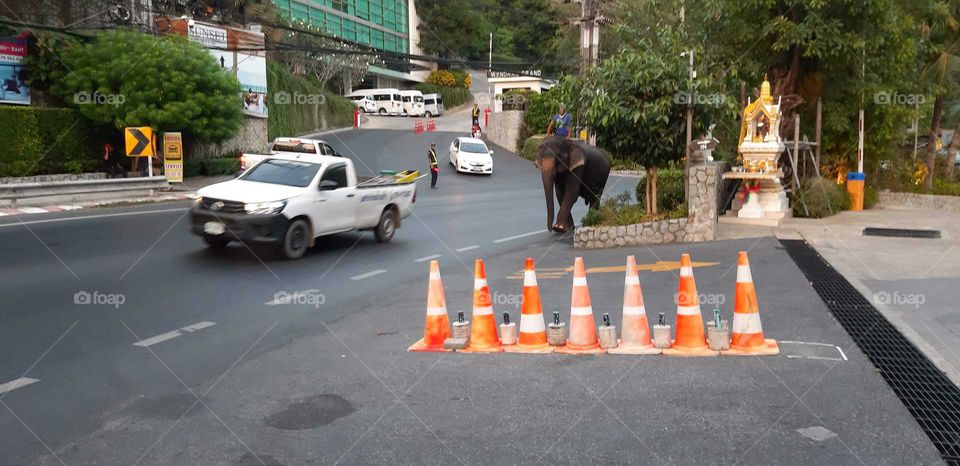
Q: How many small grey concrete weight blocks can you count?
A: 6